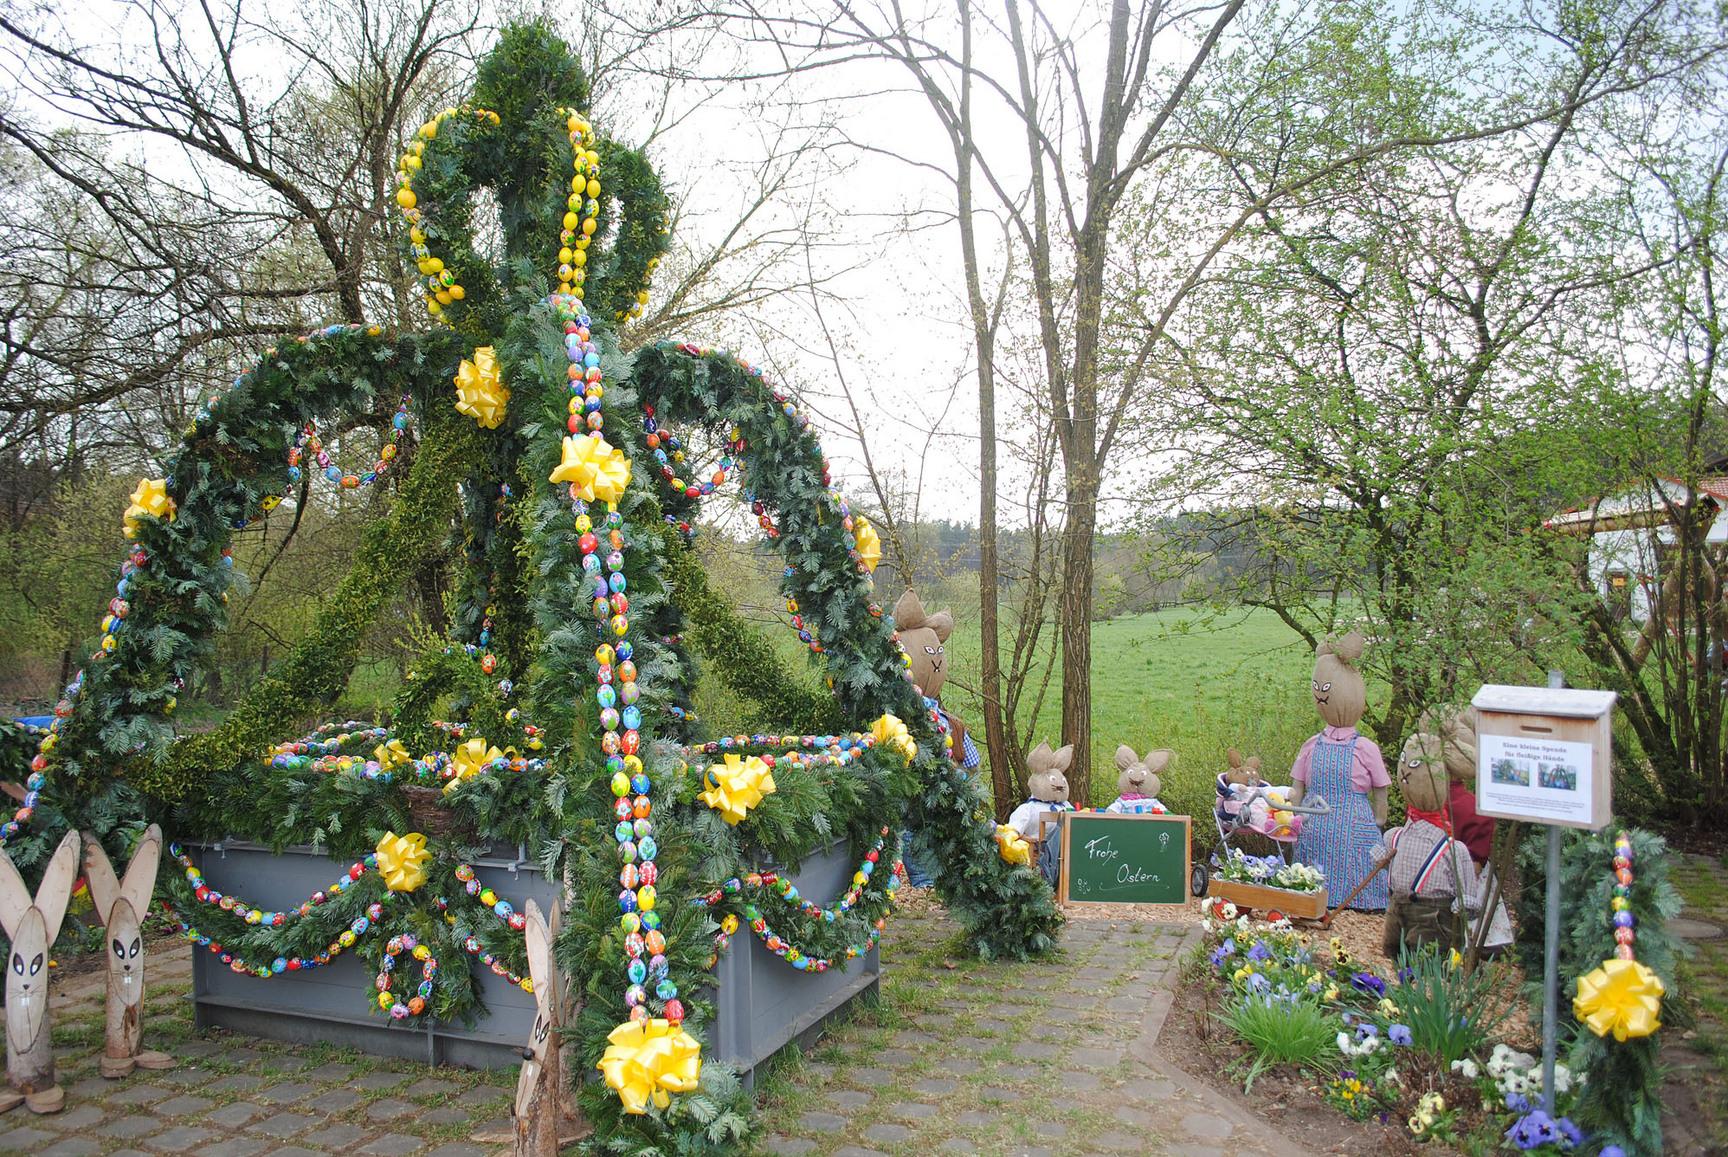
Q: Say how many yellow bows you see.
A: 12